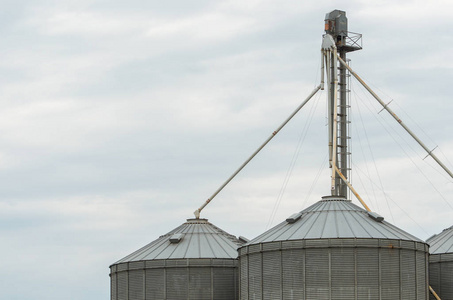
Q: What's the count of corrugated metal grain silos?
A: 3